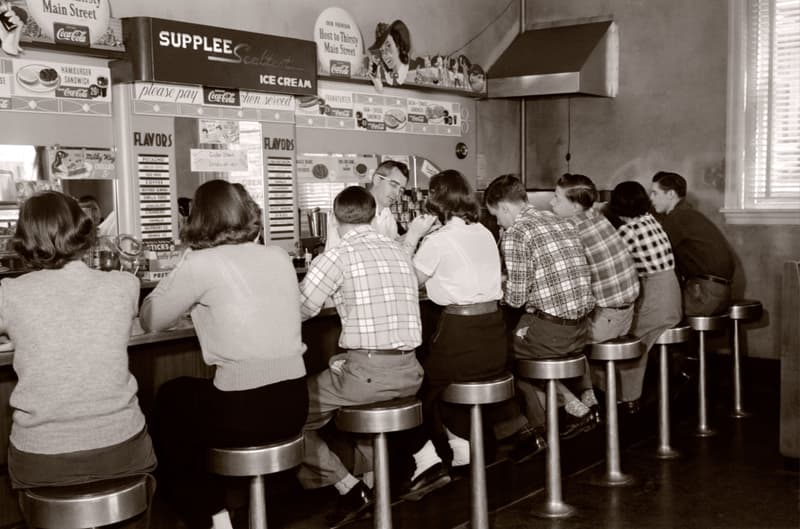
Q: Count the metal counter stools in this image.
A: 9